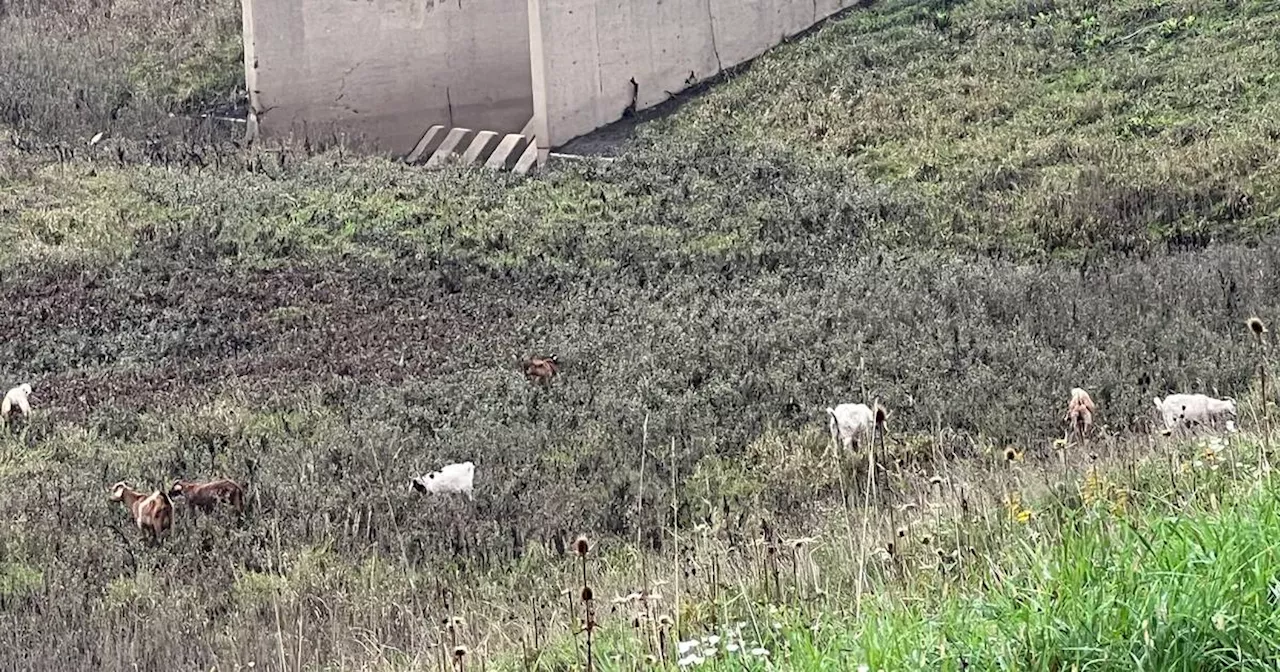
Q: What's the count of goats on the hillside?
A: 8